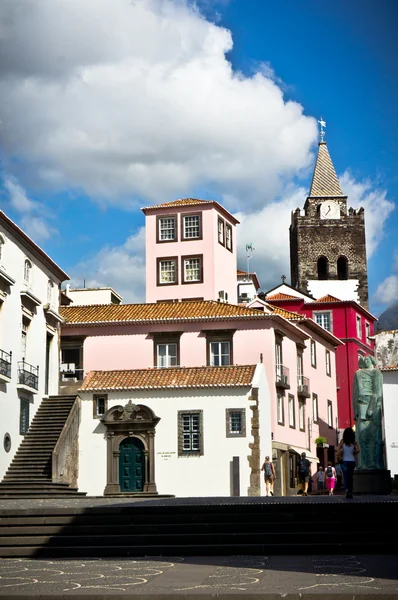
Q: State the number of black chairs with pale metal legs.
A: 0